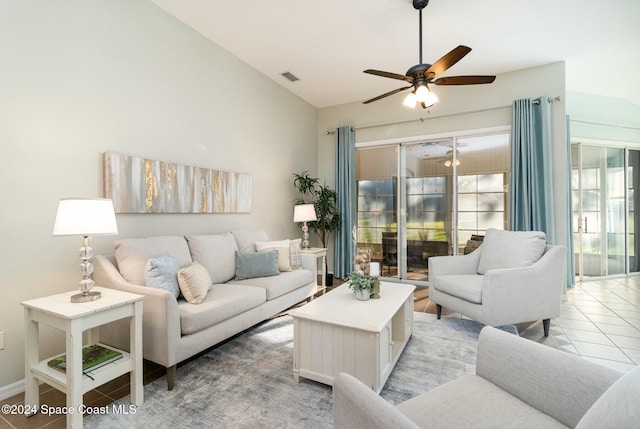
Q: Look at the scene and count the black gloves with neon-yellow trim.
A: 0